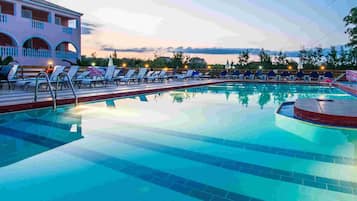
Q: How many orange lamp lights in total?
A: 8